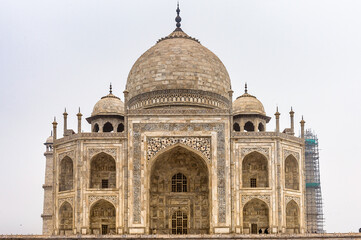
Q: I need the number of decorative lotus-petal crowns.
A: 3